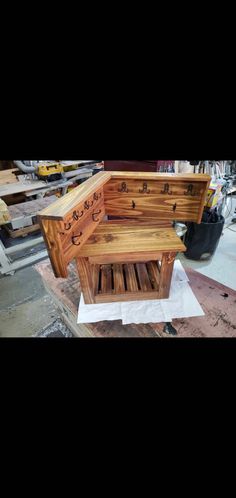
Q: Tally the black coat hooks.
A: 12